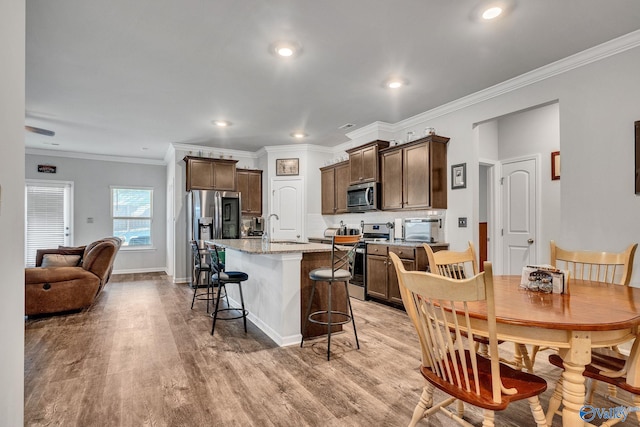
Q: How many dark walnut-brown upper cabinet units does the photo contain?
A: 5